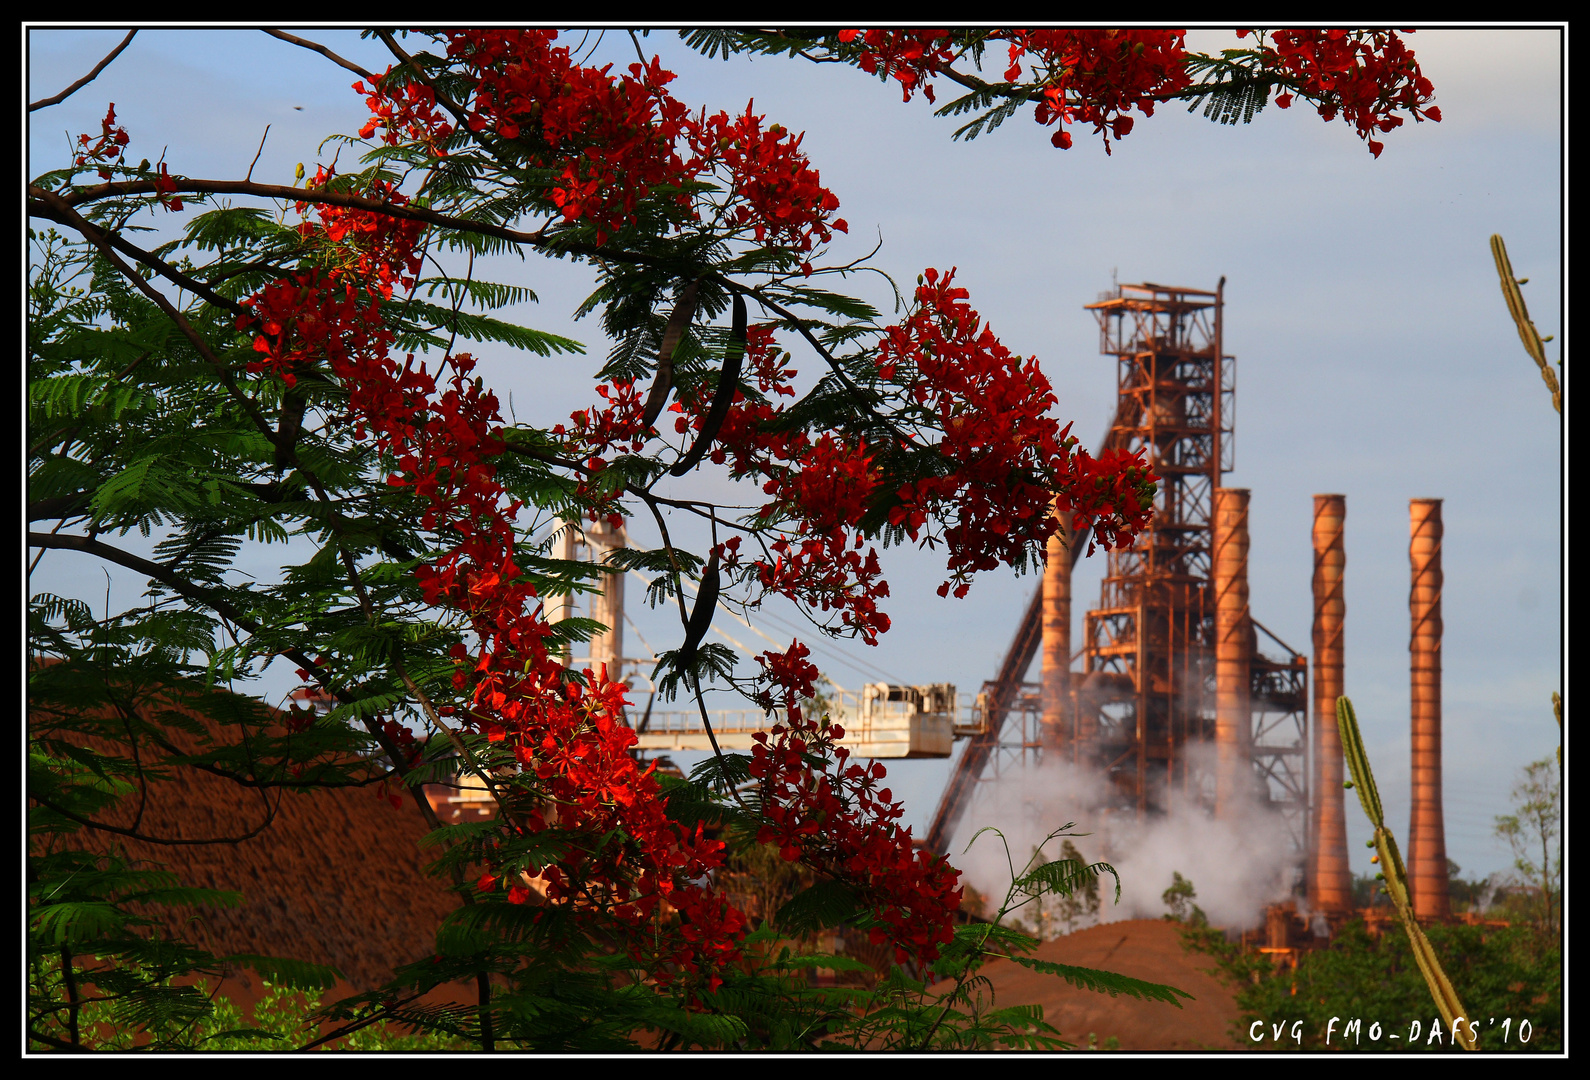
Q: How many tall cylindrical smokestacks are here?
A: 4